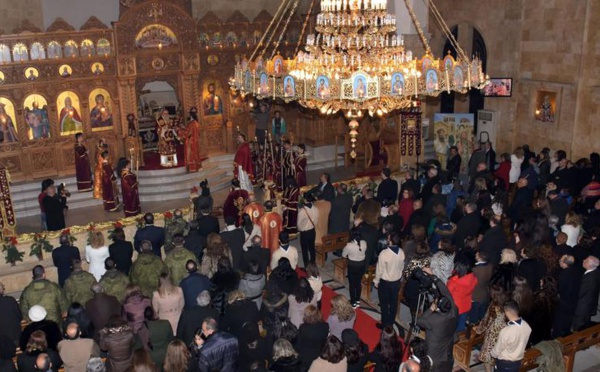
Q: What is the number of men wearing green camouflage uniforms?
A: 6